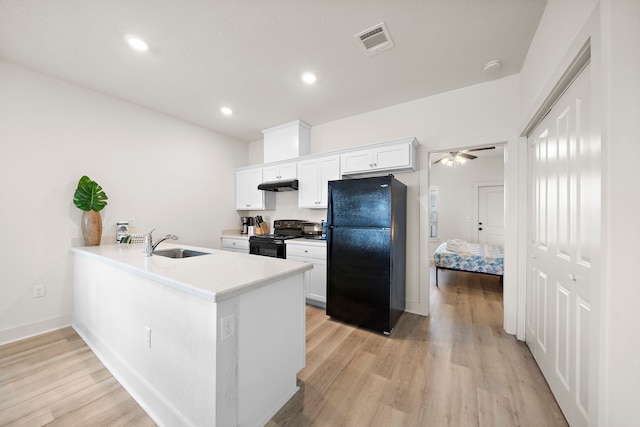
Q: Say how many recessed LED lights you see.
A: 3